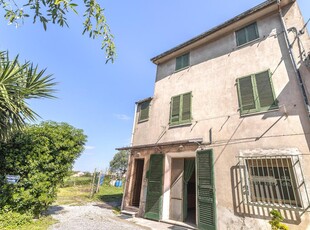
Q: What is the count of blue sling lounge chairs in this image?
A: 0